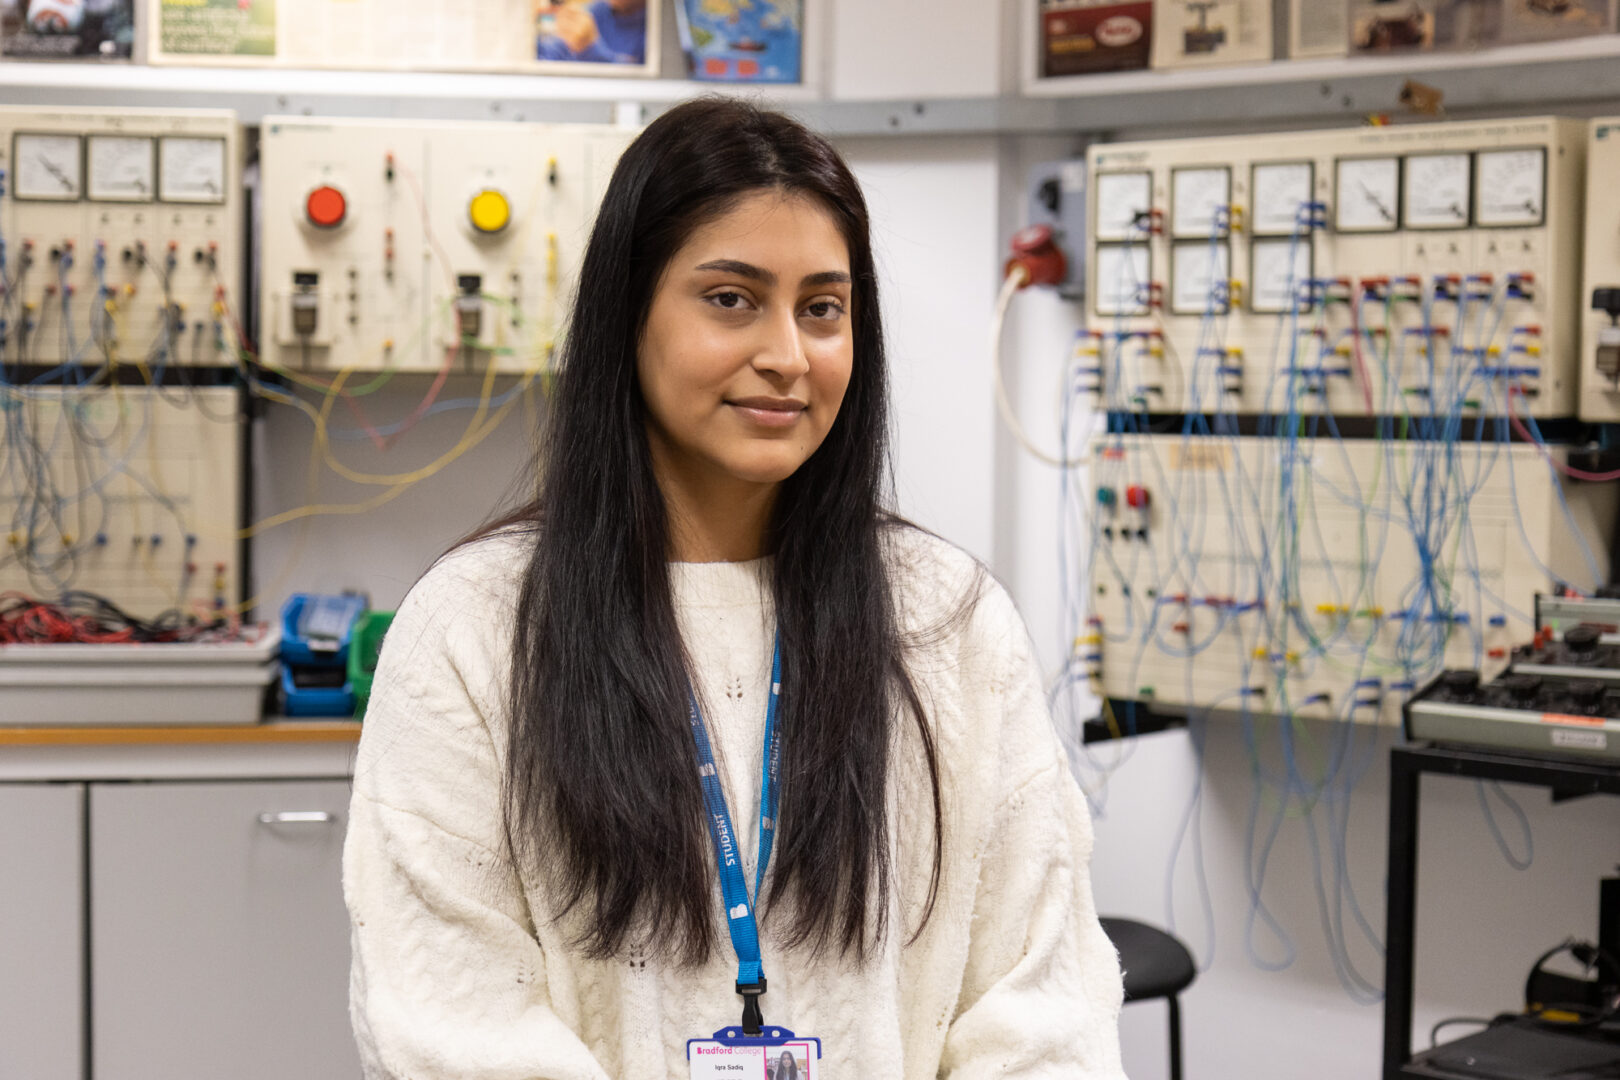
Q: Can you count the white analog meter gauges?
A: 12